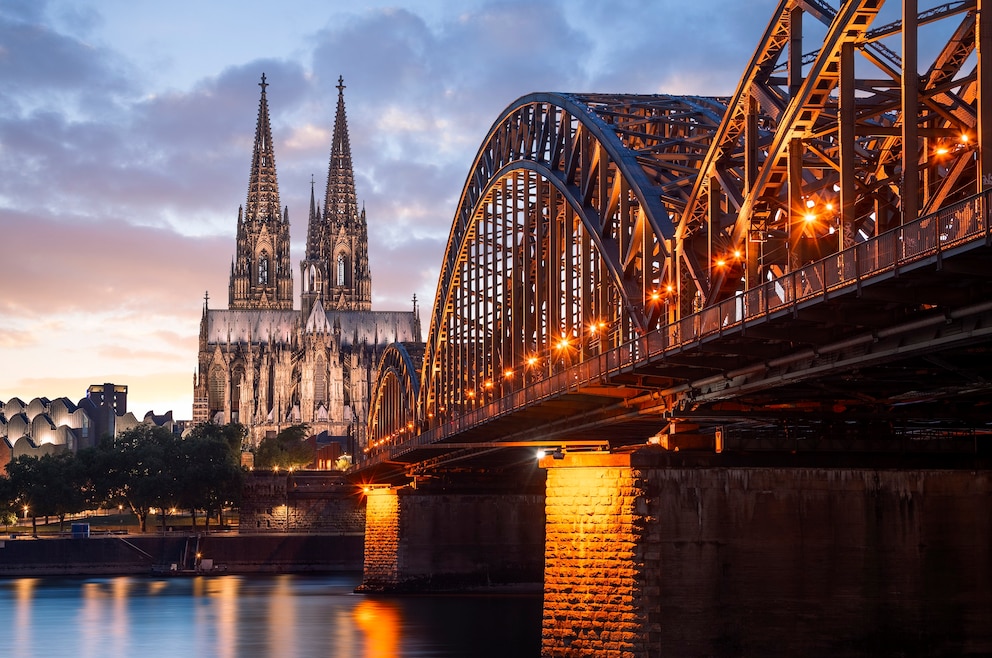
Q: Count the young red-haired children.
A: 0